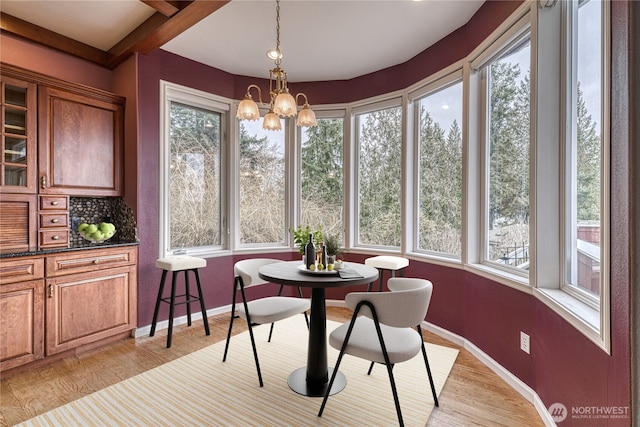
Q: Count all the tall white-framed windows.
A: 7